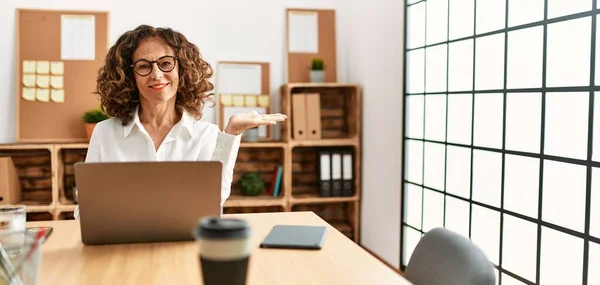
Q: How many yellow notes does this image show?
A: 13